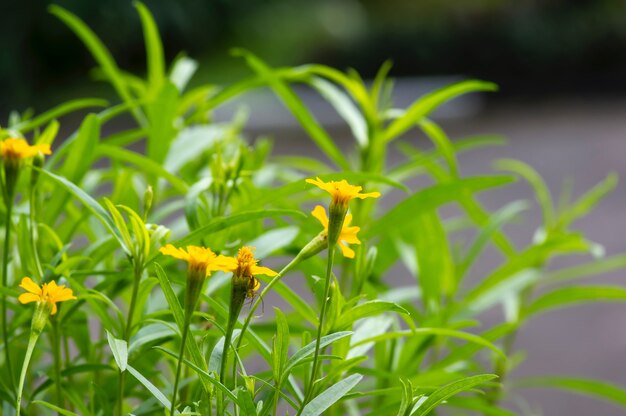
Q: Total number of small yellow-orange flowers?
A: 6